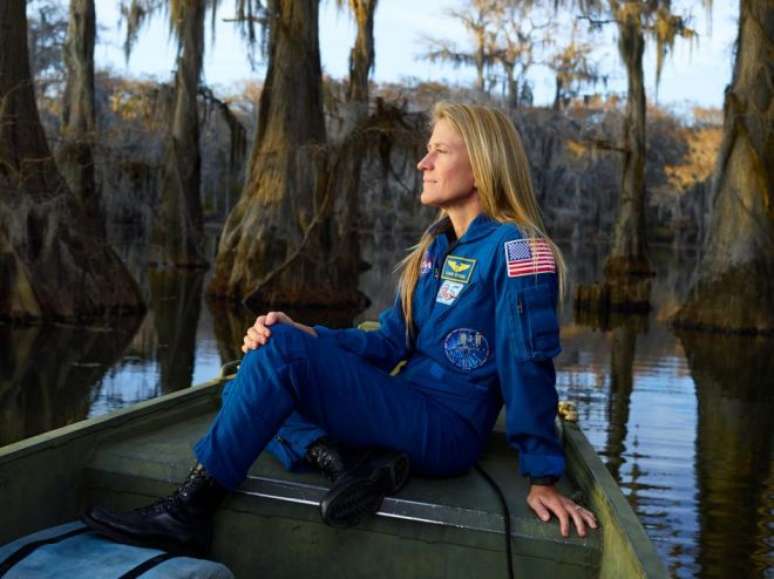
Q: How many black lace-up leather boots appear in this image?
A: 2